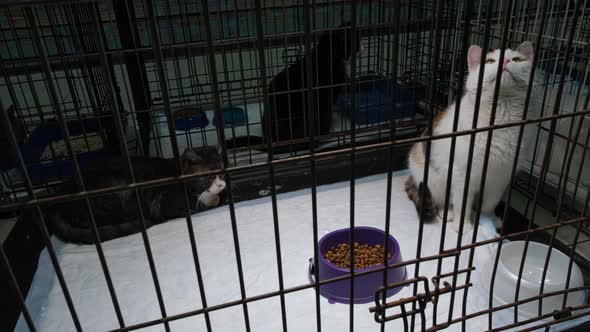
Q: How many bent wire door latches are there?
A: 1